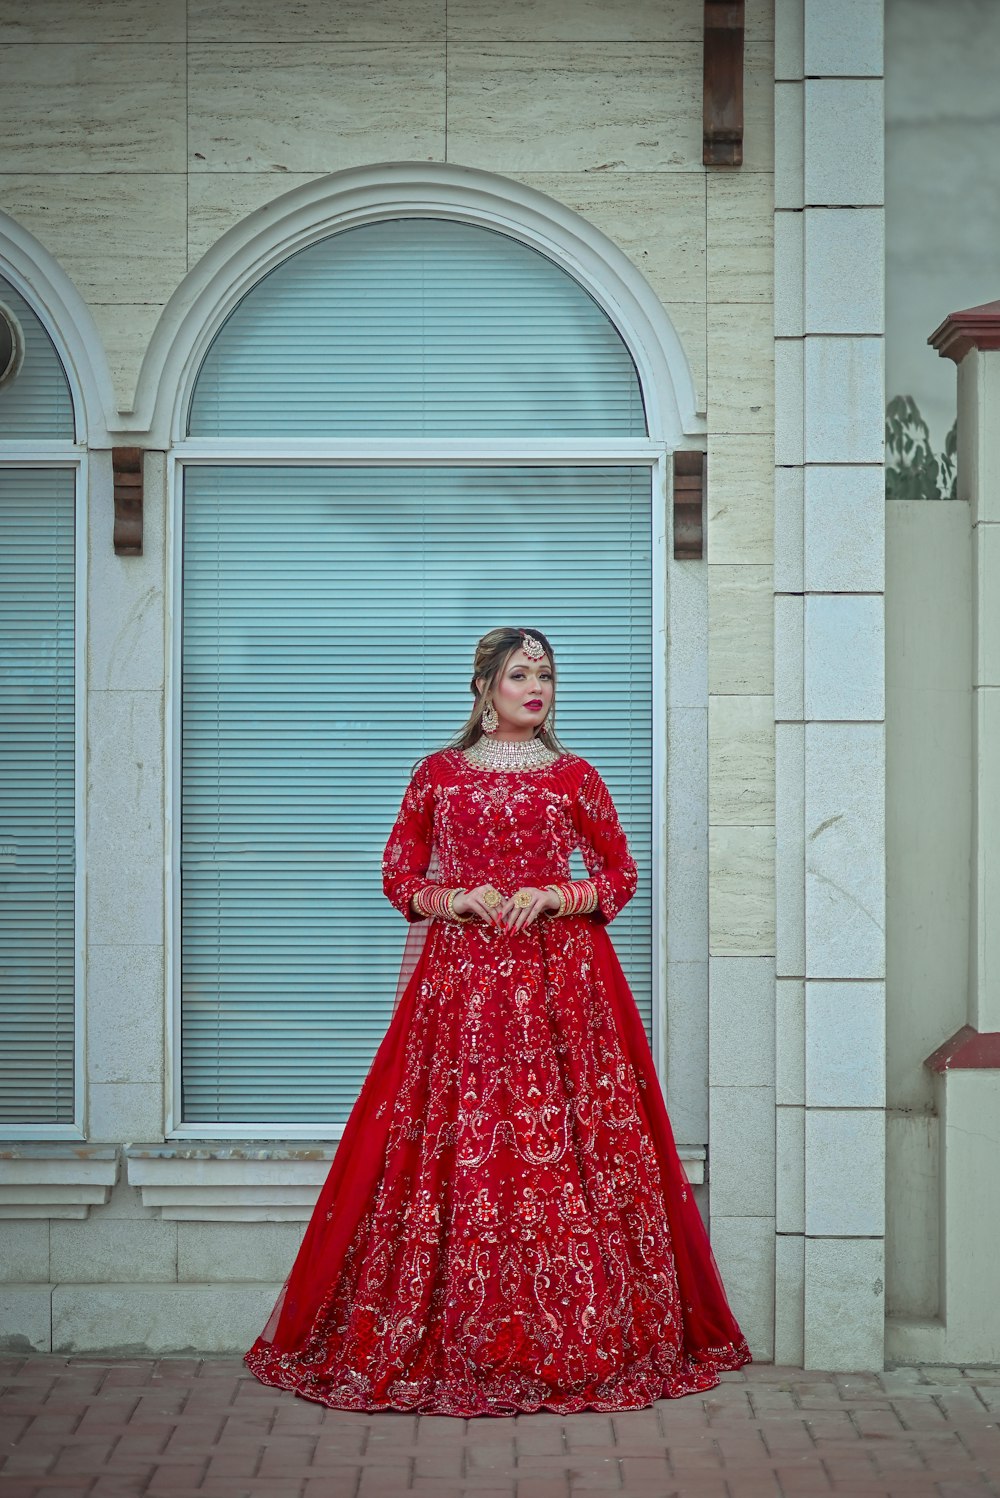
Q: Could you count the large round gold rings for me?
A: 2